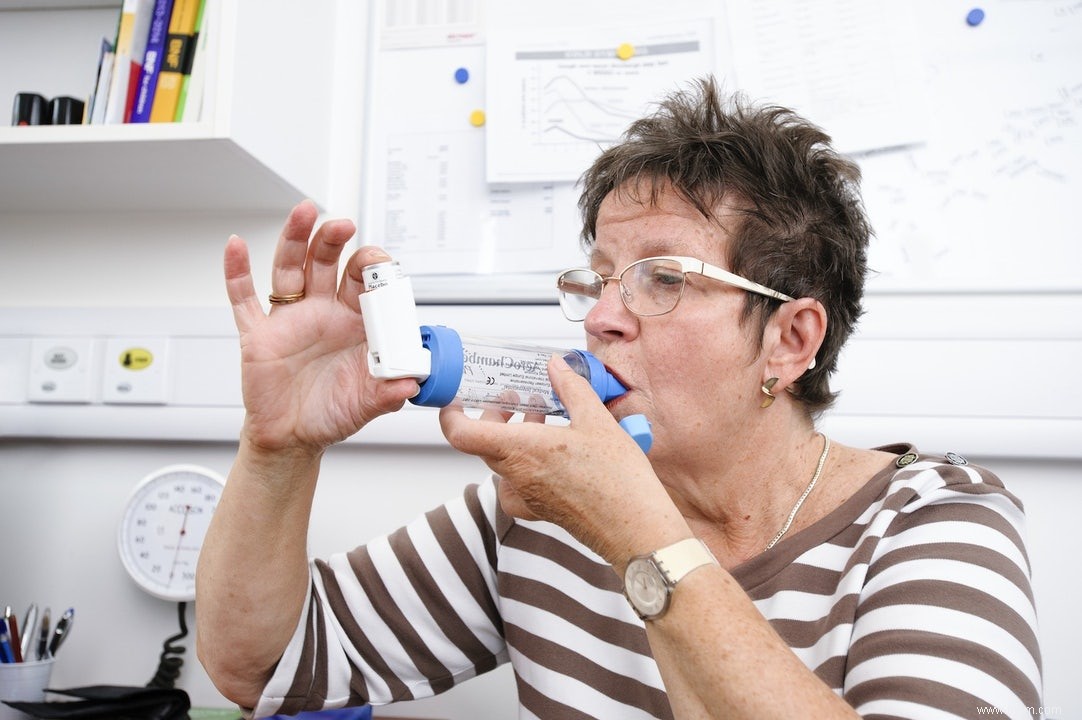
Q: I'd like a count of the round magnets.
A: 4